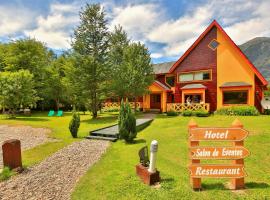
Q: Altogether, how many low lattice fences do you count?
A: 2